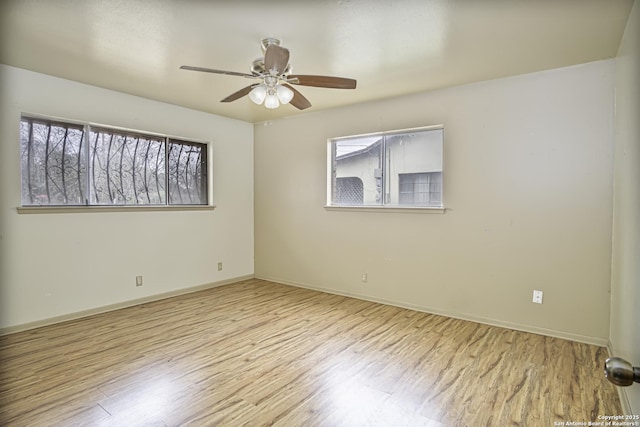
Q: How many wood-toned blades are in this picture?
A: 5